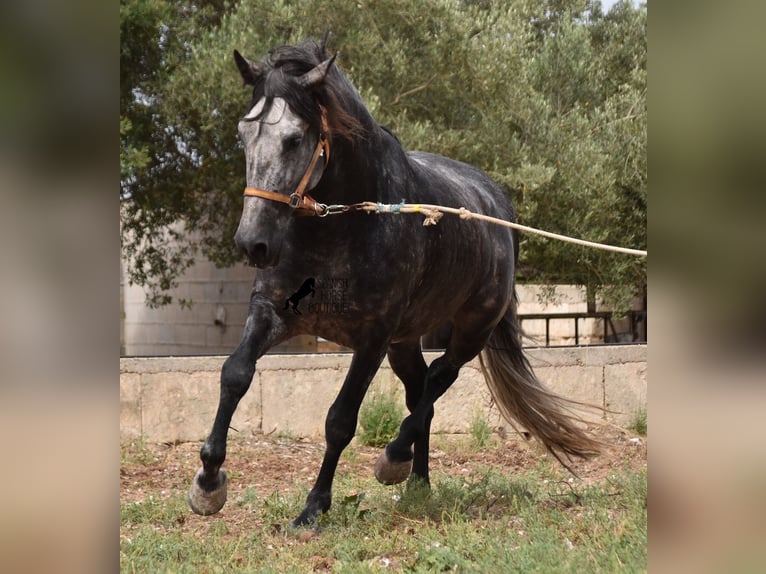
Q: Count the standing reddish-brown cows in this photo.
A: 0